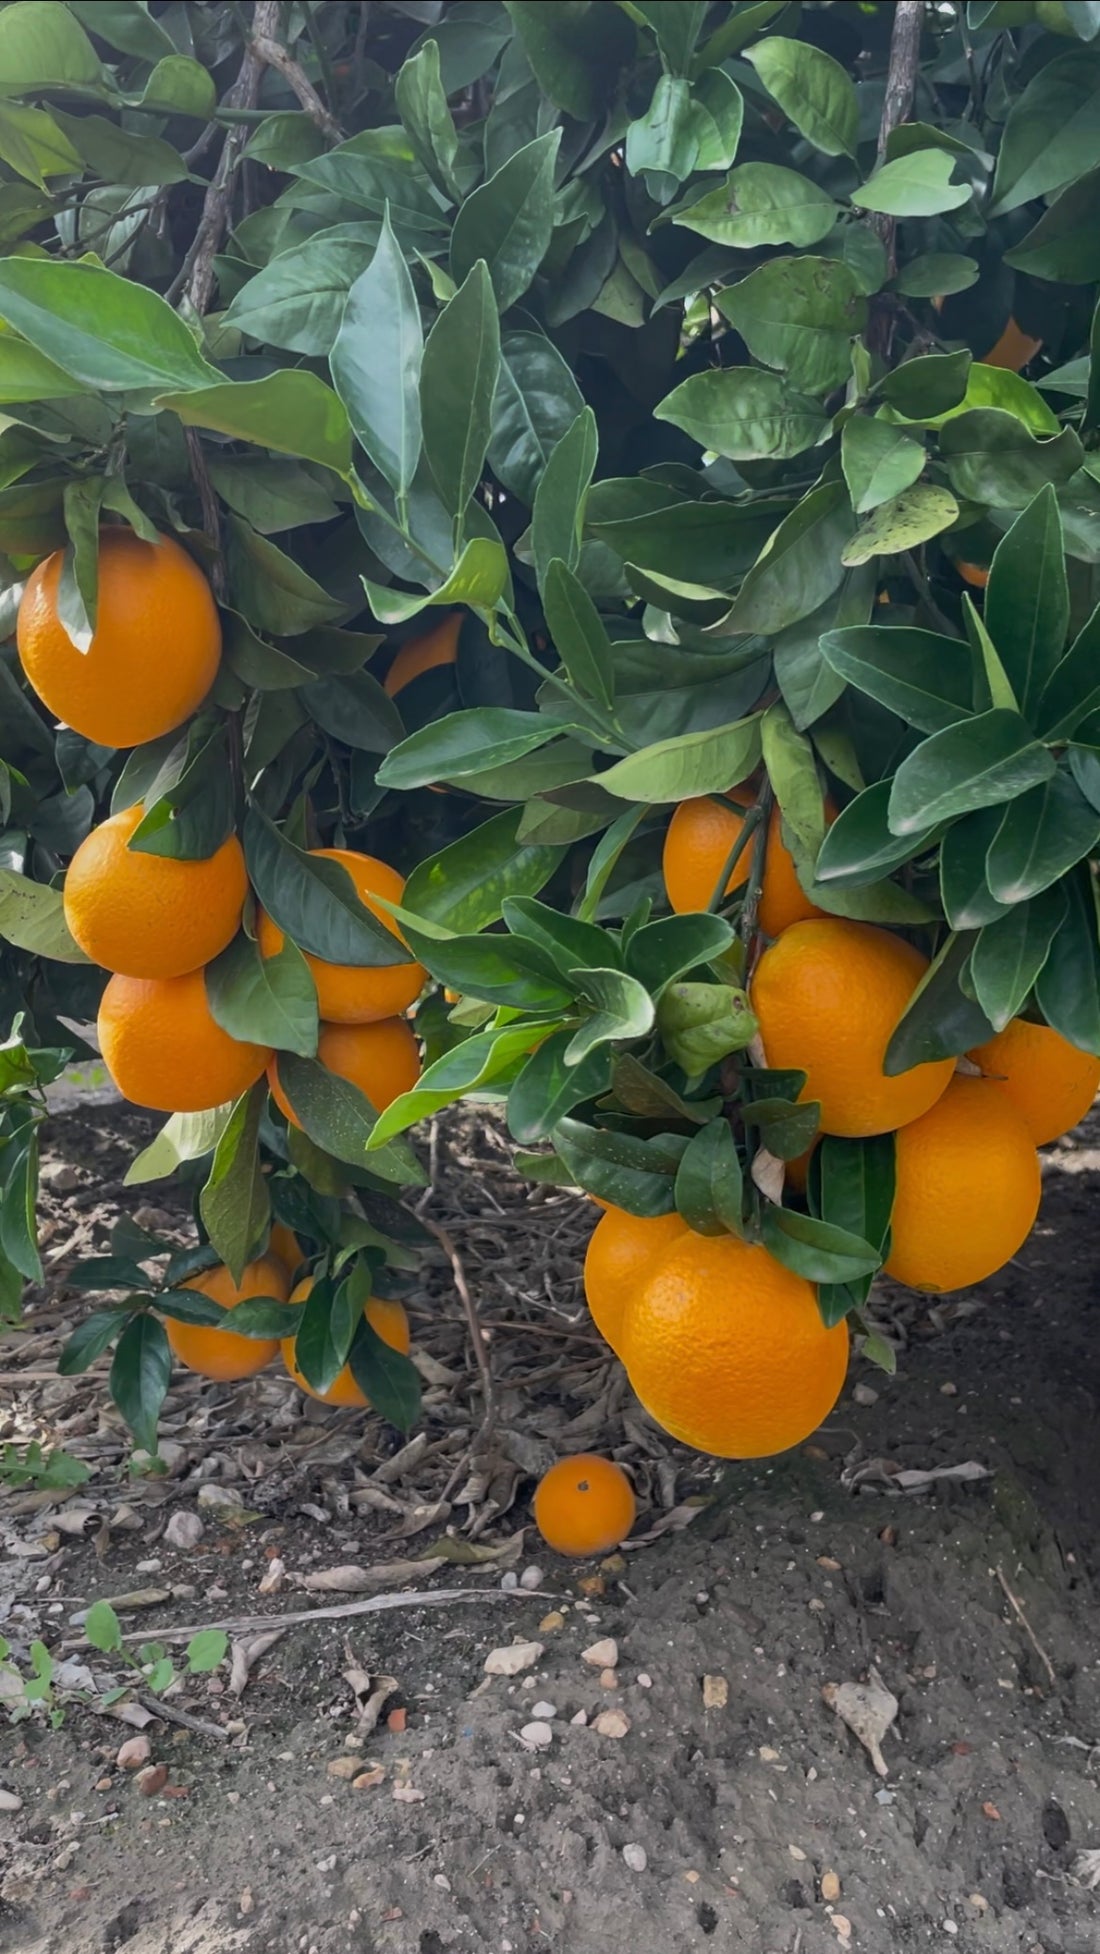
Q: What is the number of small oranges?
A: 1